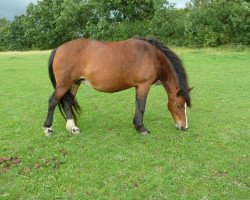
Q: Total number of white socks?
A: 2